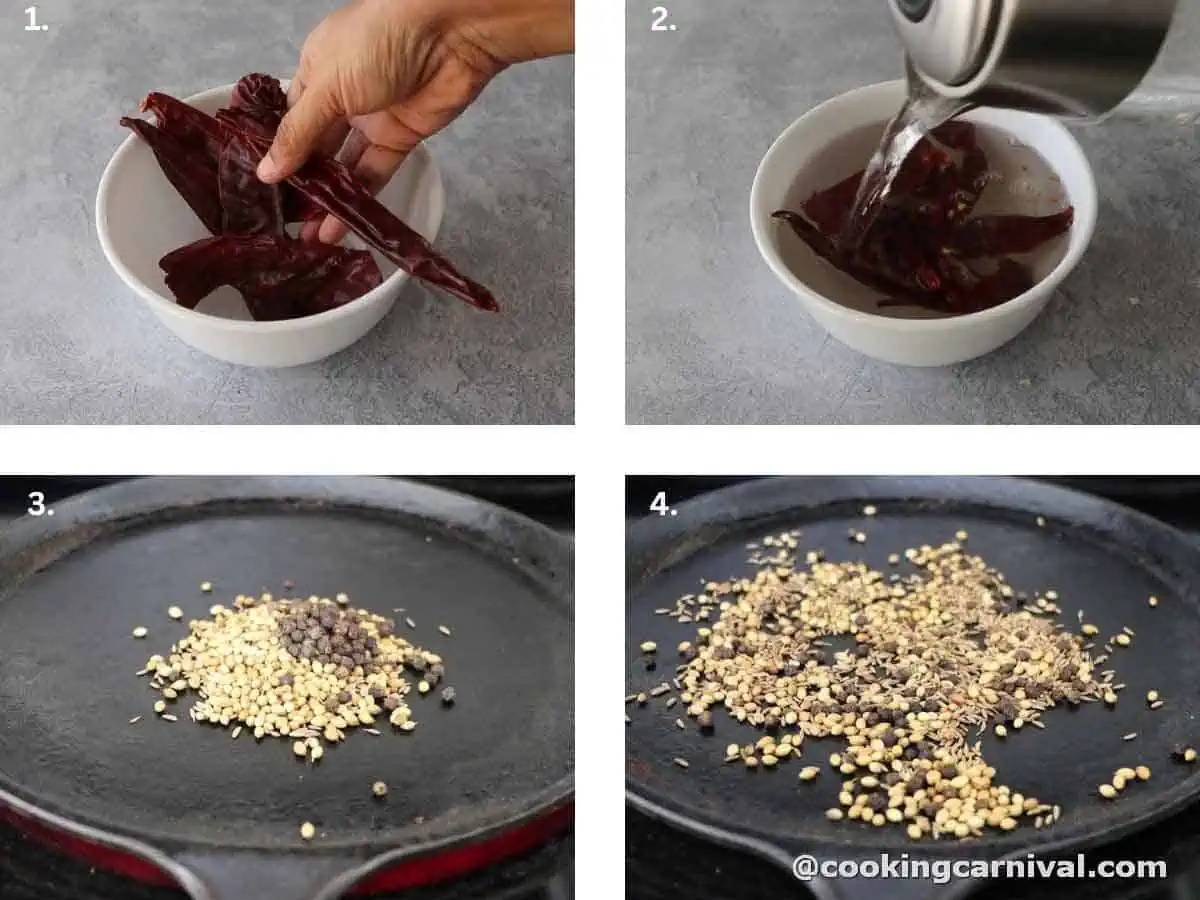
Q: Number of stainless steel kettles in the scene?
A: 1